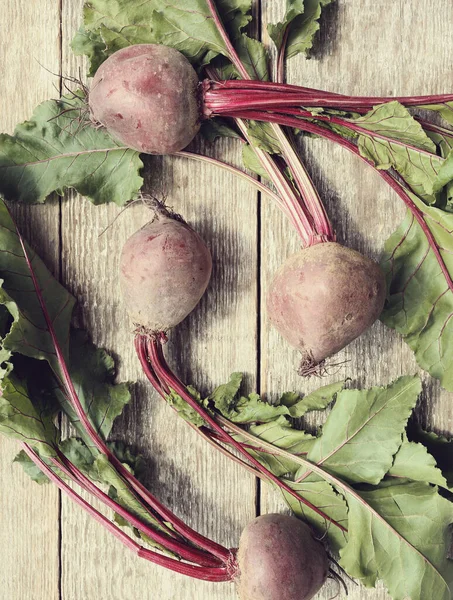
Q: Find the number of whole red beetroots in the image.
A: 4